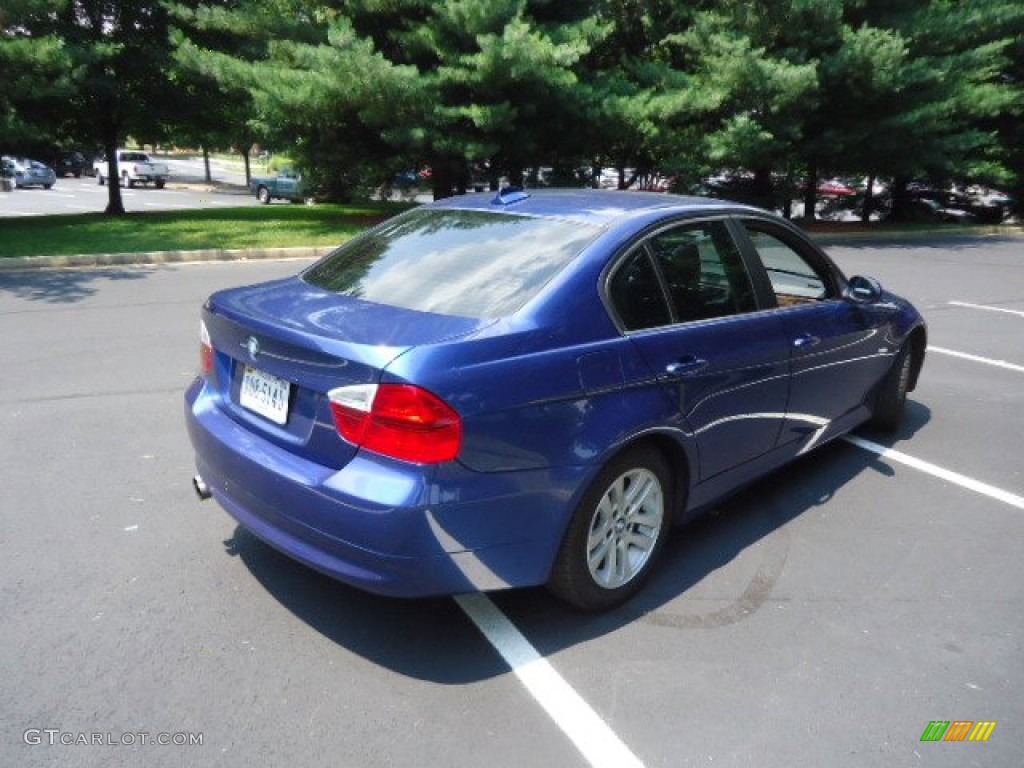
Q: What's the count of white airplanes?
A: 0